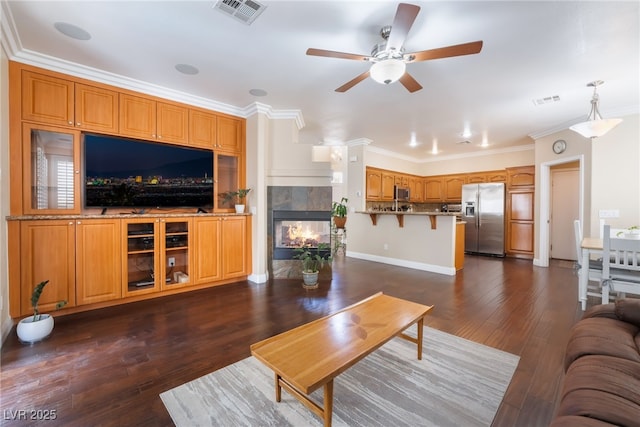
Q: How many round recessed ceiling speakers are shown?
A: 3